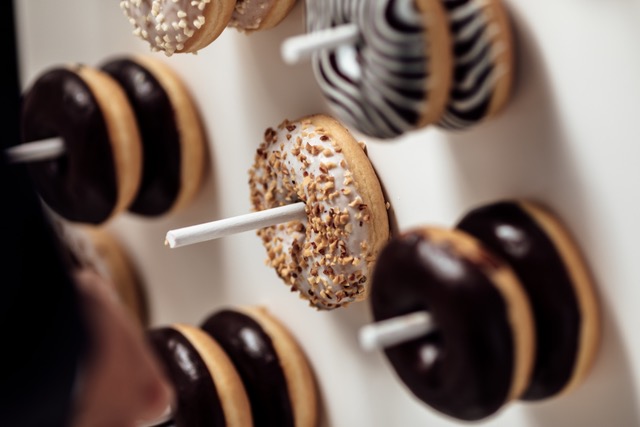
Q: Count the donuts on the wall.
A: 12